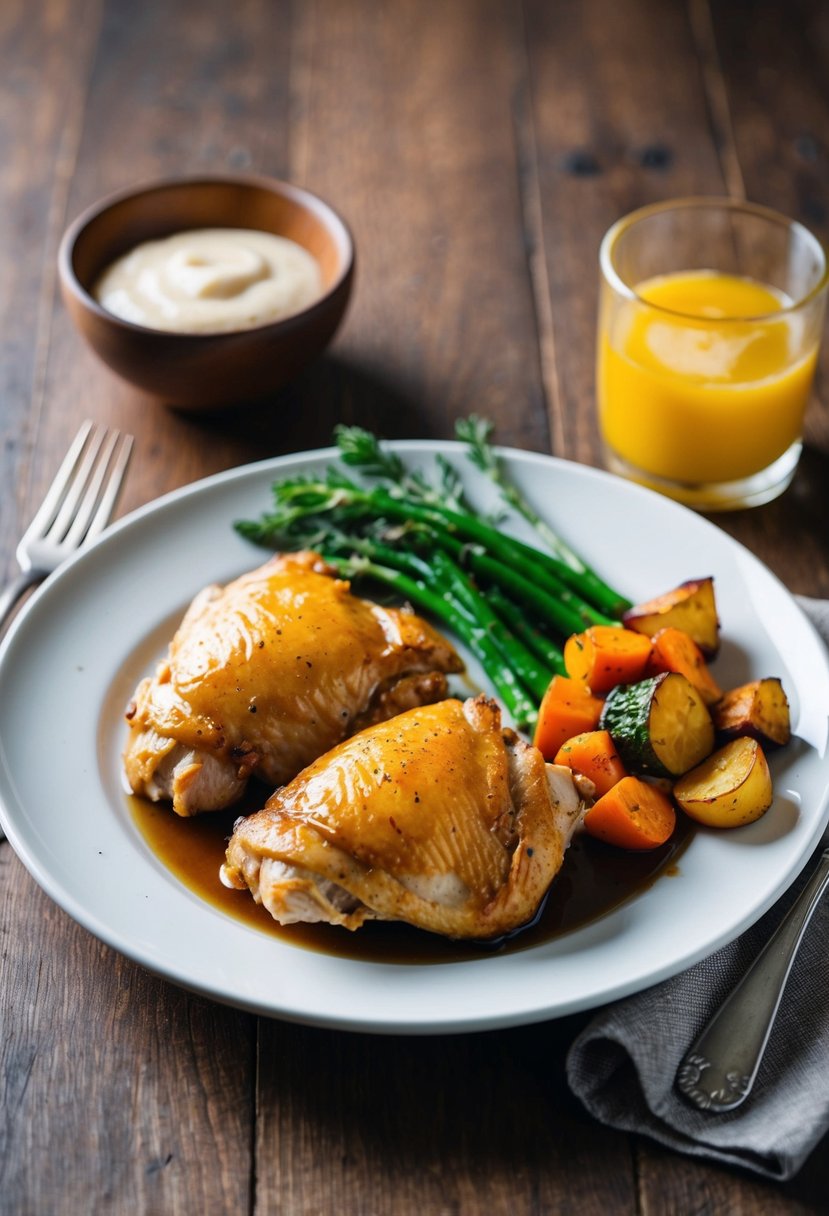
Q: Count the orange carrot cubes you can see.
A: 5